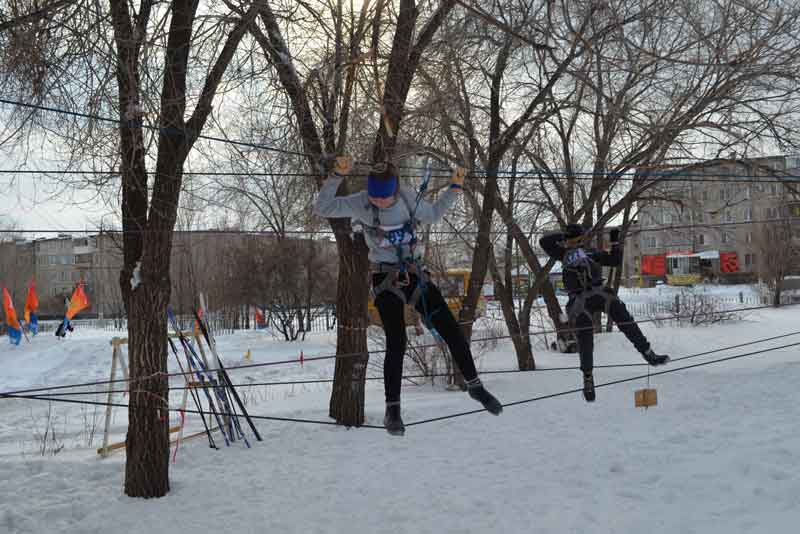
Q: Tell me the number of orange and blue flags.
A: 3